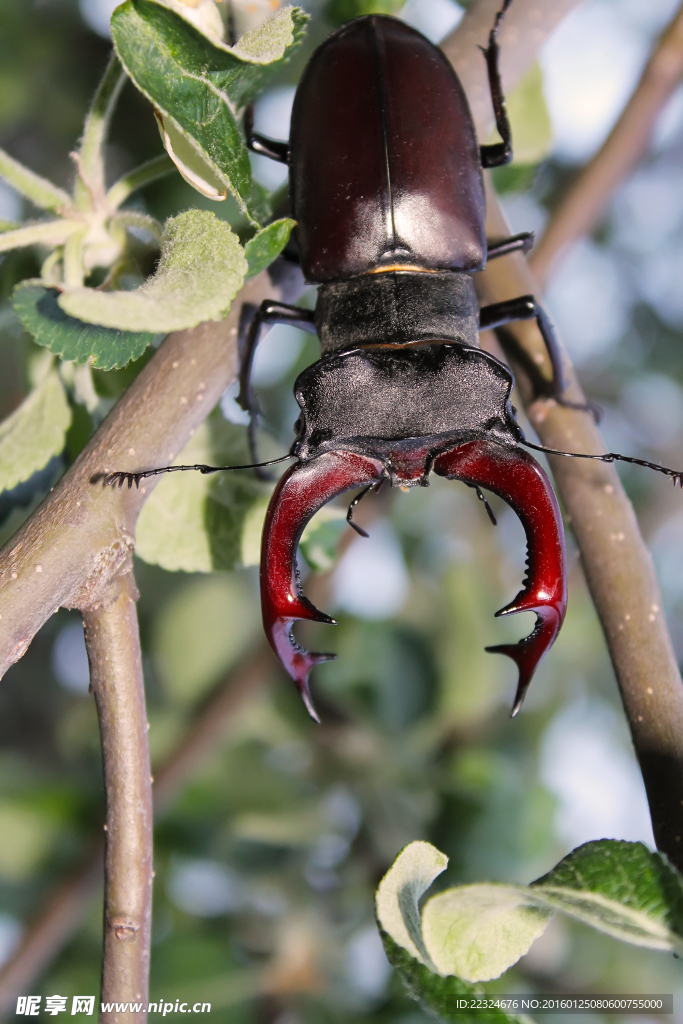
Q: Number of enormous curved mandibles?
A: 2